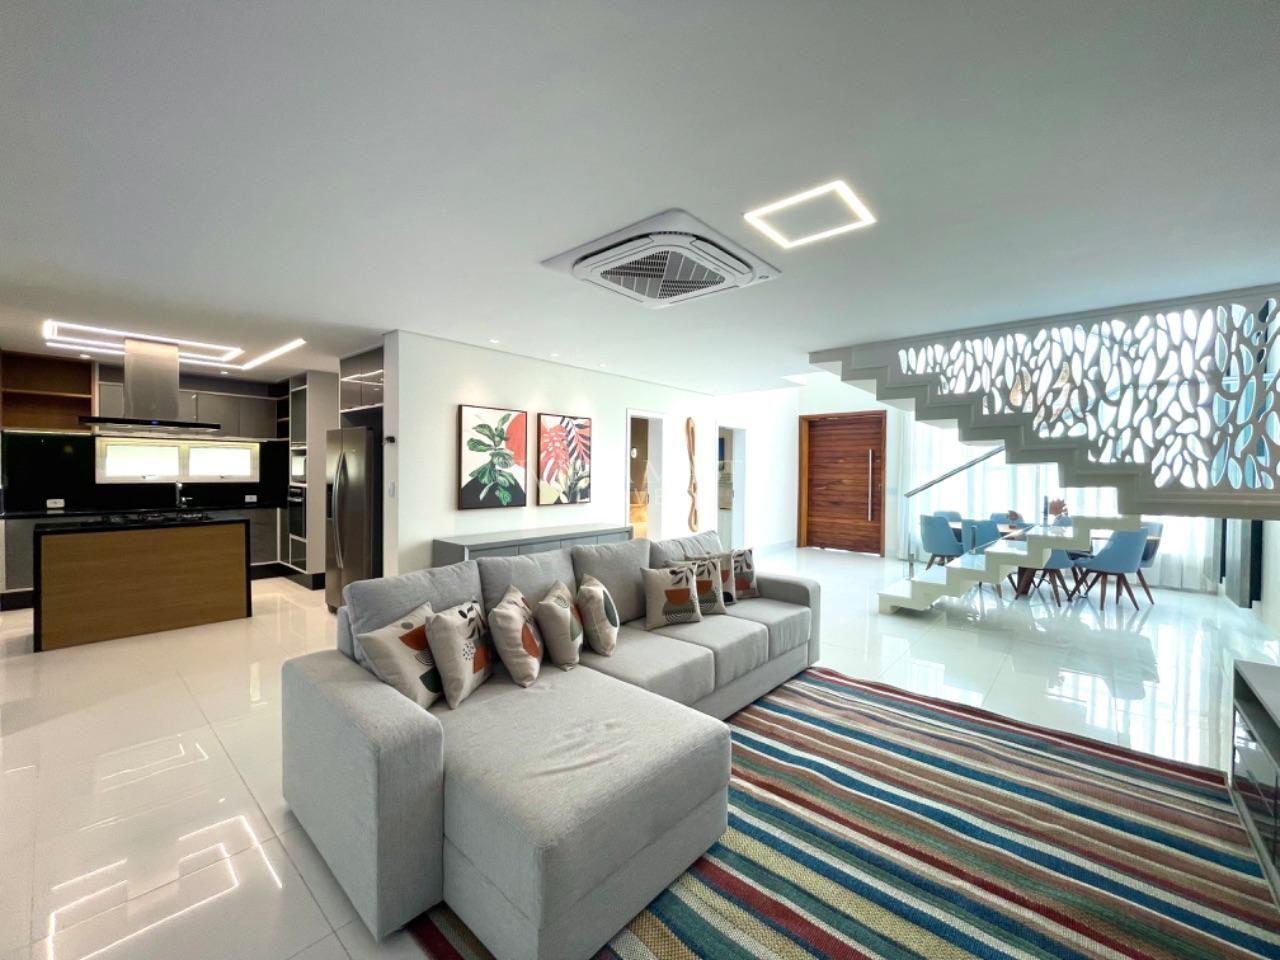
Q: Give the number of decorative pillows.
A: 9